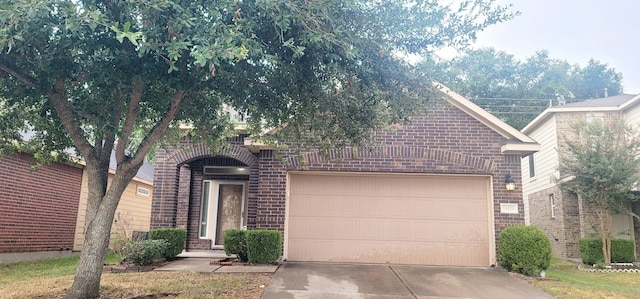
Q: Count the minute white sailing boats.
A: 0